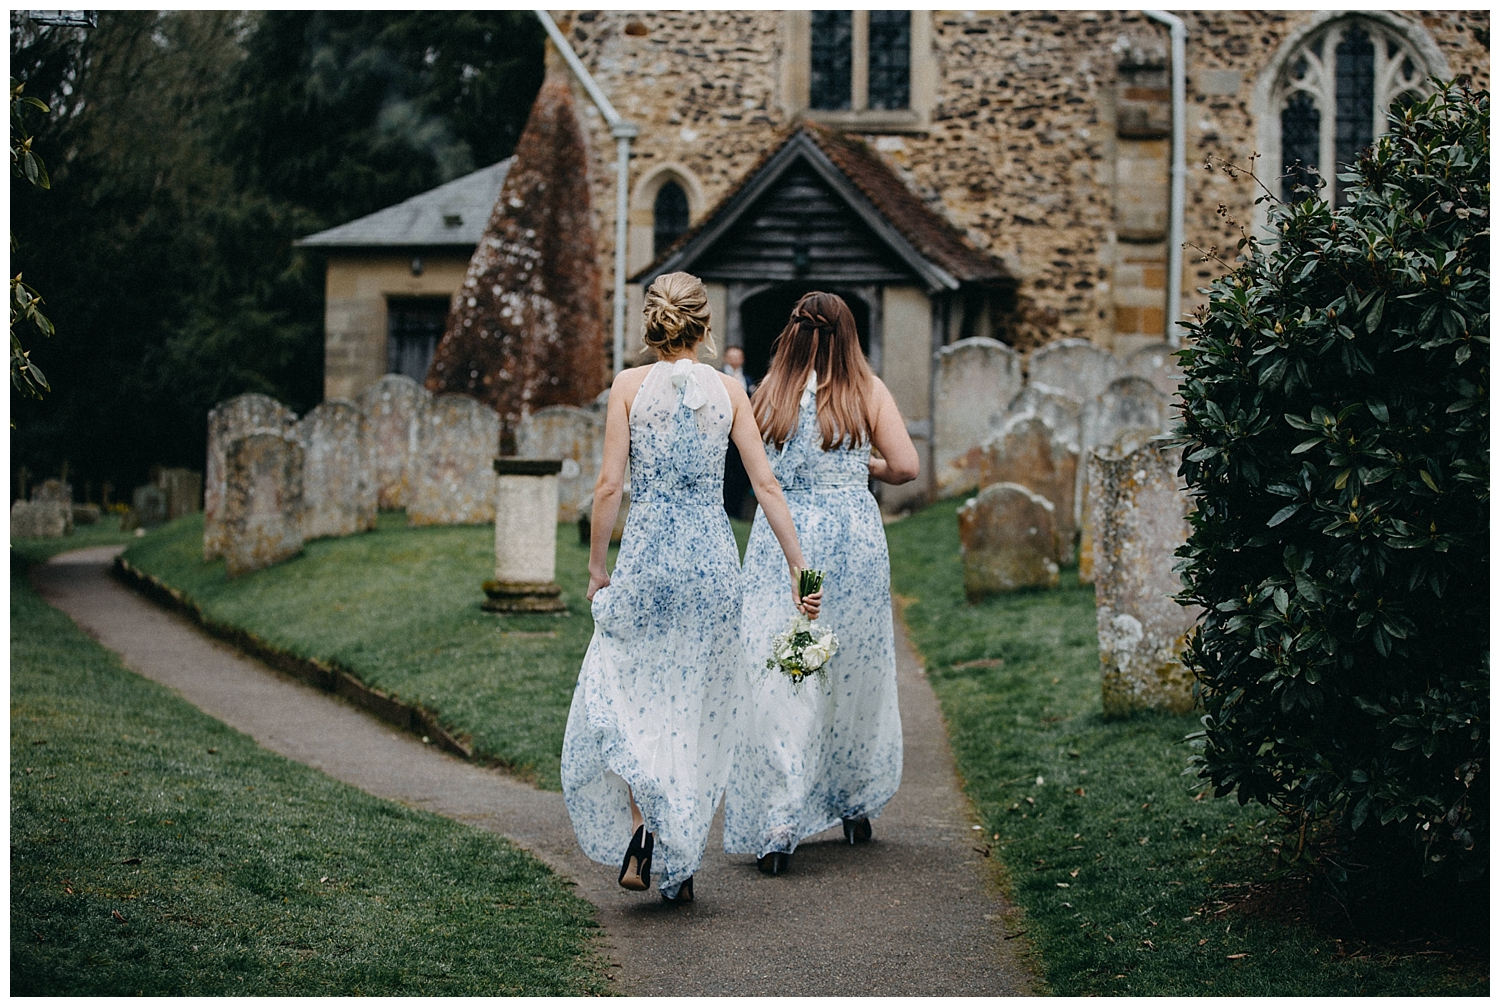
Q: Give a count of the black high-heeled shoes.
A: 4